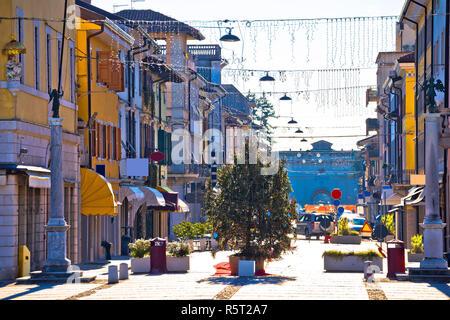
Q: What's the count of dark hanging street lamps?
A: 6